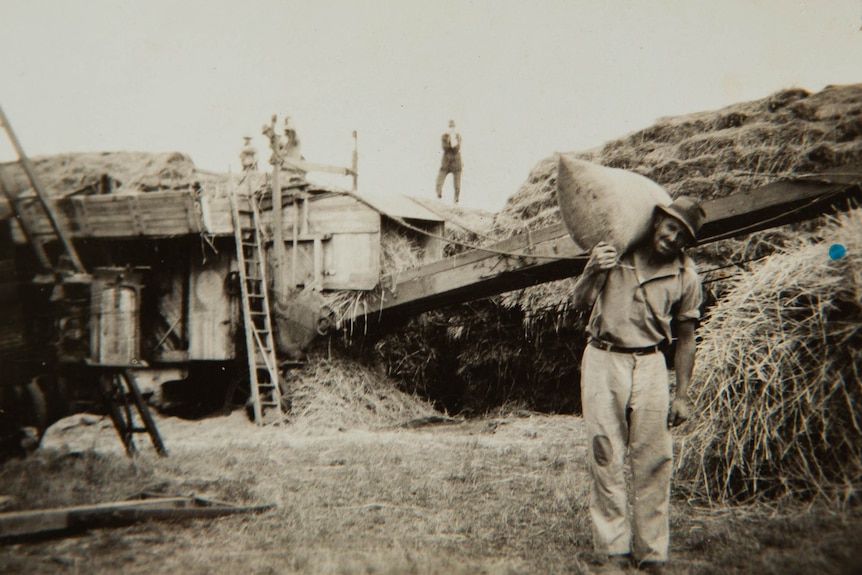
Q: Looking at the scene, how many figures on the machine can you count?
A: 3